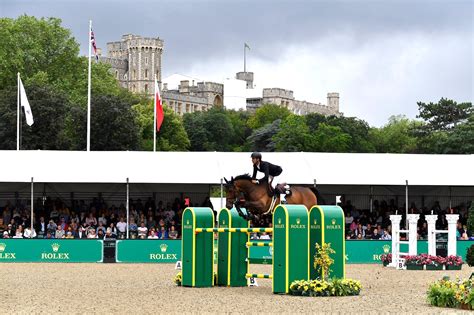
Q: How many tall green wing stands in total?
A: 4